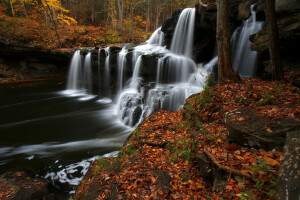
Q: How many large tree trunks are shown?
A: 2